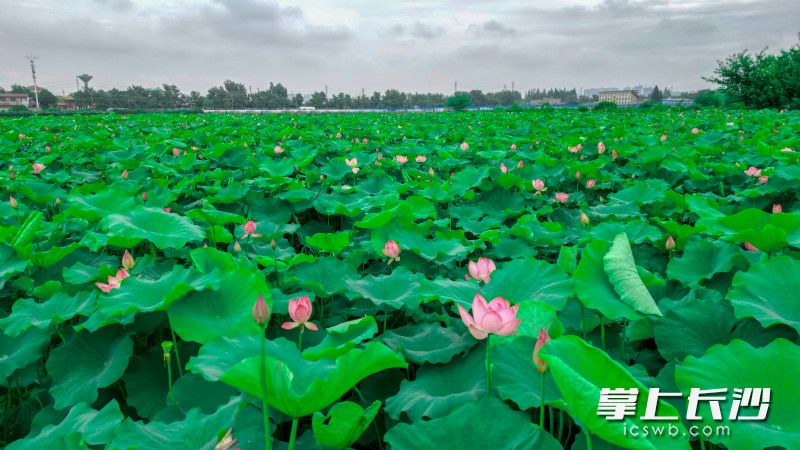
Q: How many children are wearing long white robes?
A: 0